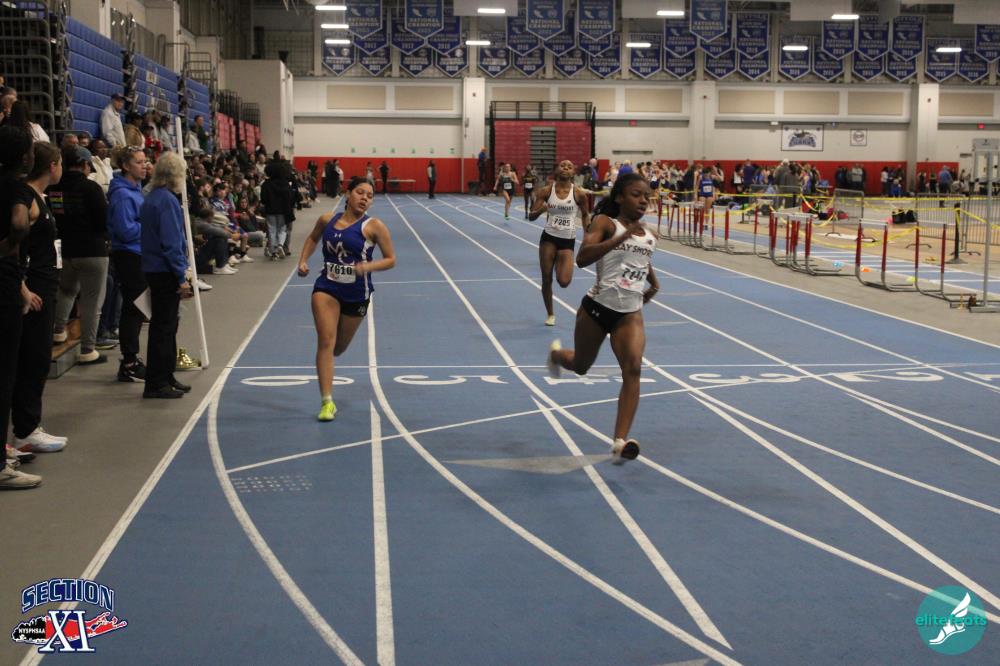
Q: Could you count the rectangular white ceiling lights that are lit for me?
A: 10